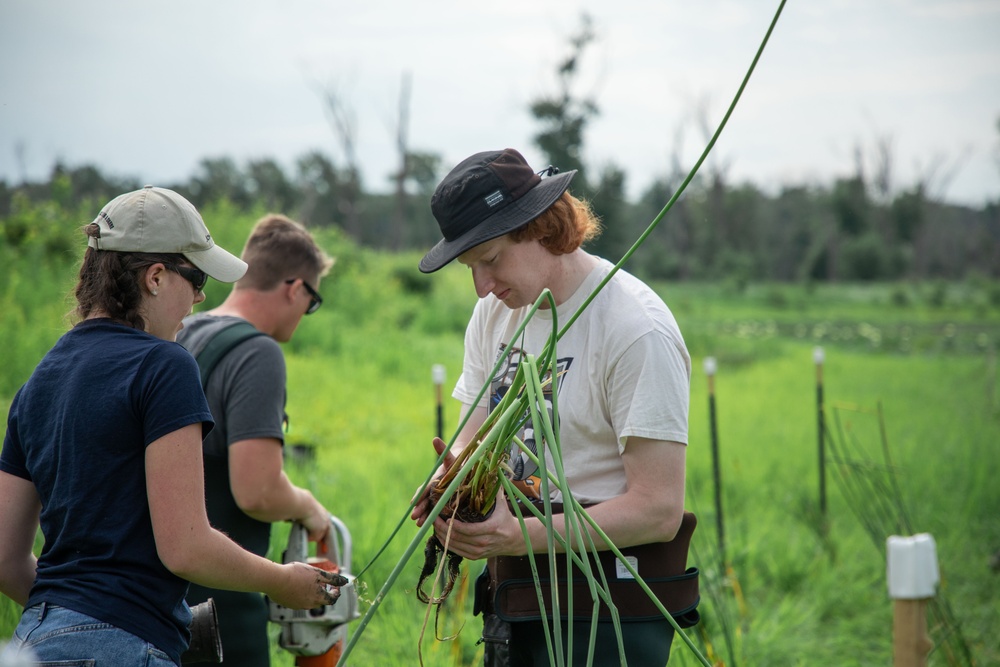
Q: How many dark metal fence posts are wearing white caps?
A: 3